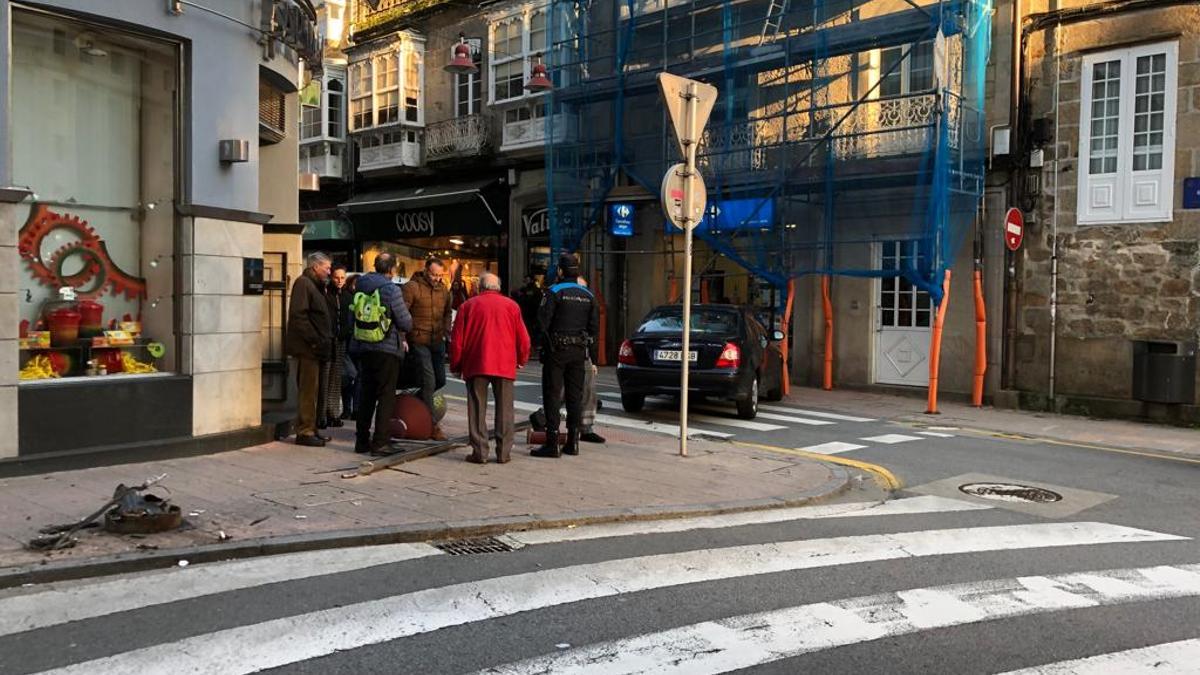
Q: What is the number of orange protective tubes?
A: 7